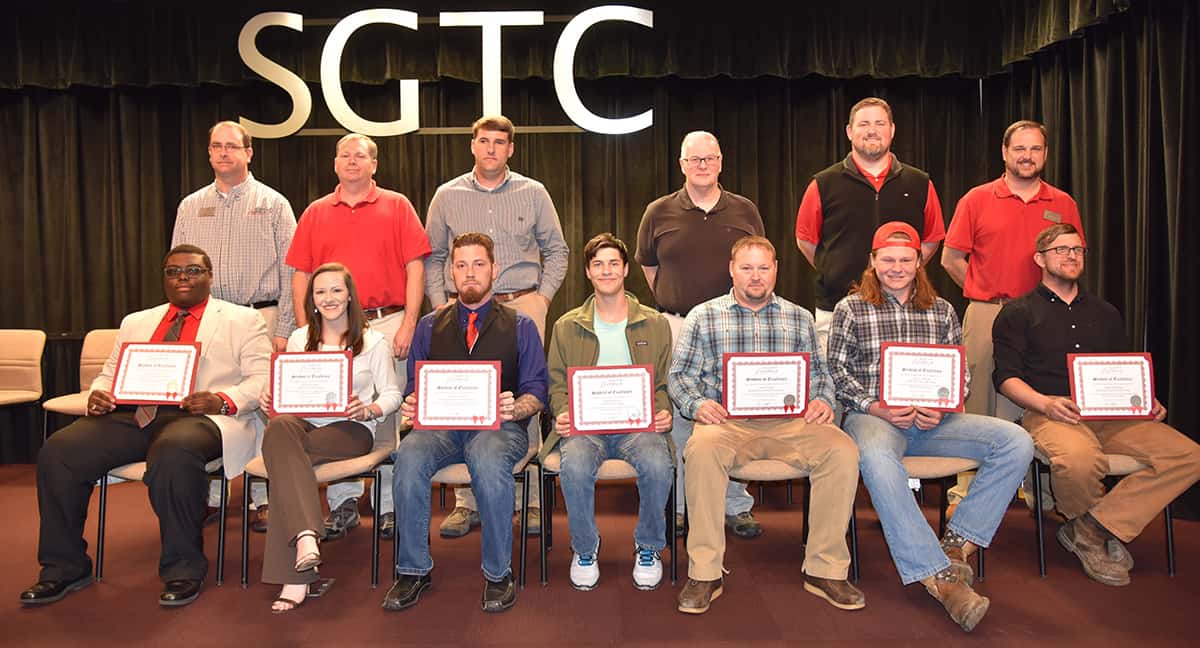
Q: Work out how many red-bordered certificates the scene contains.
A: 7